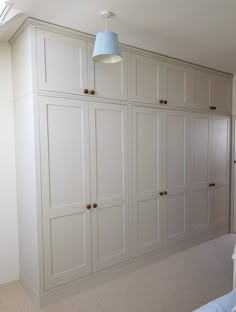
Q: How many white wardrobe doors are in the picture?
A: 12